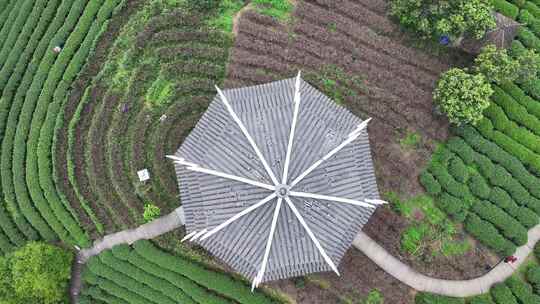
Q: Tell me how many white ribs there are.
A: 8